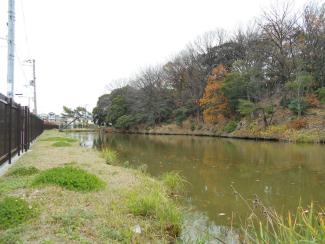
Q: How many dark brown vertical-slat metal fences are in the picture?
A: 1